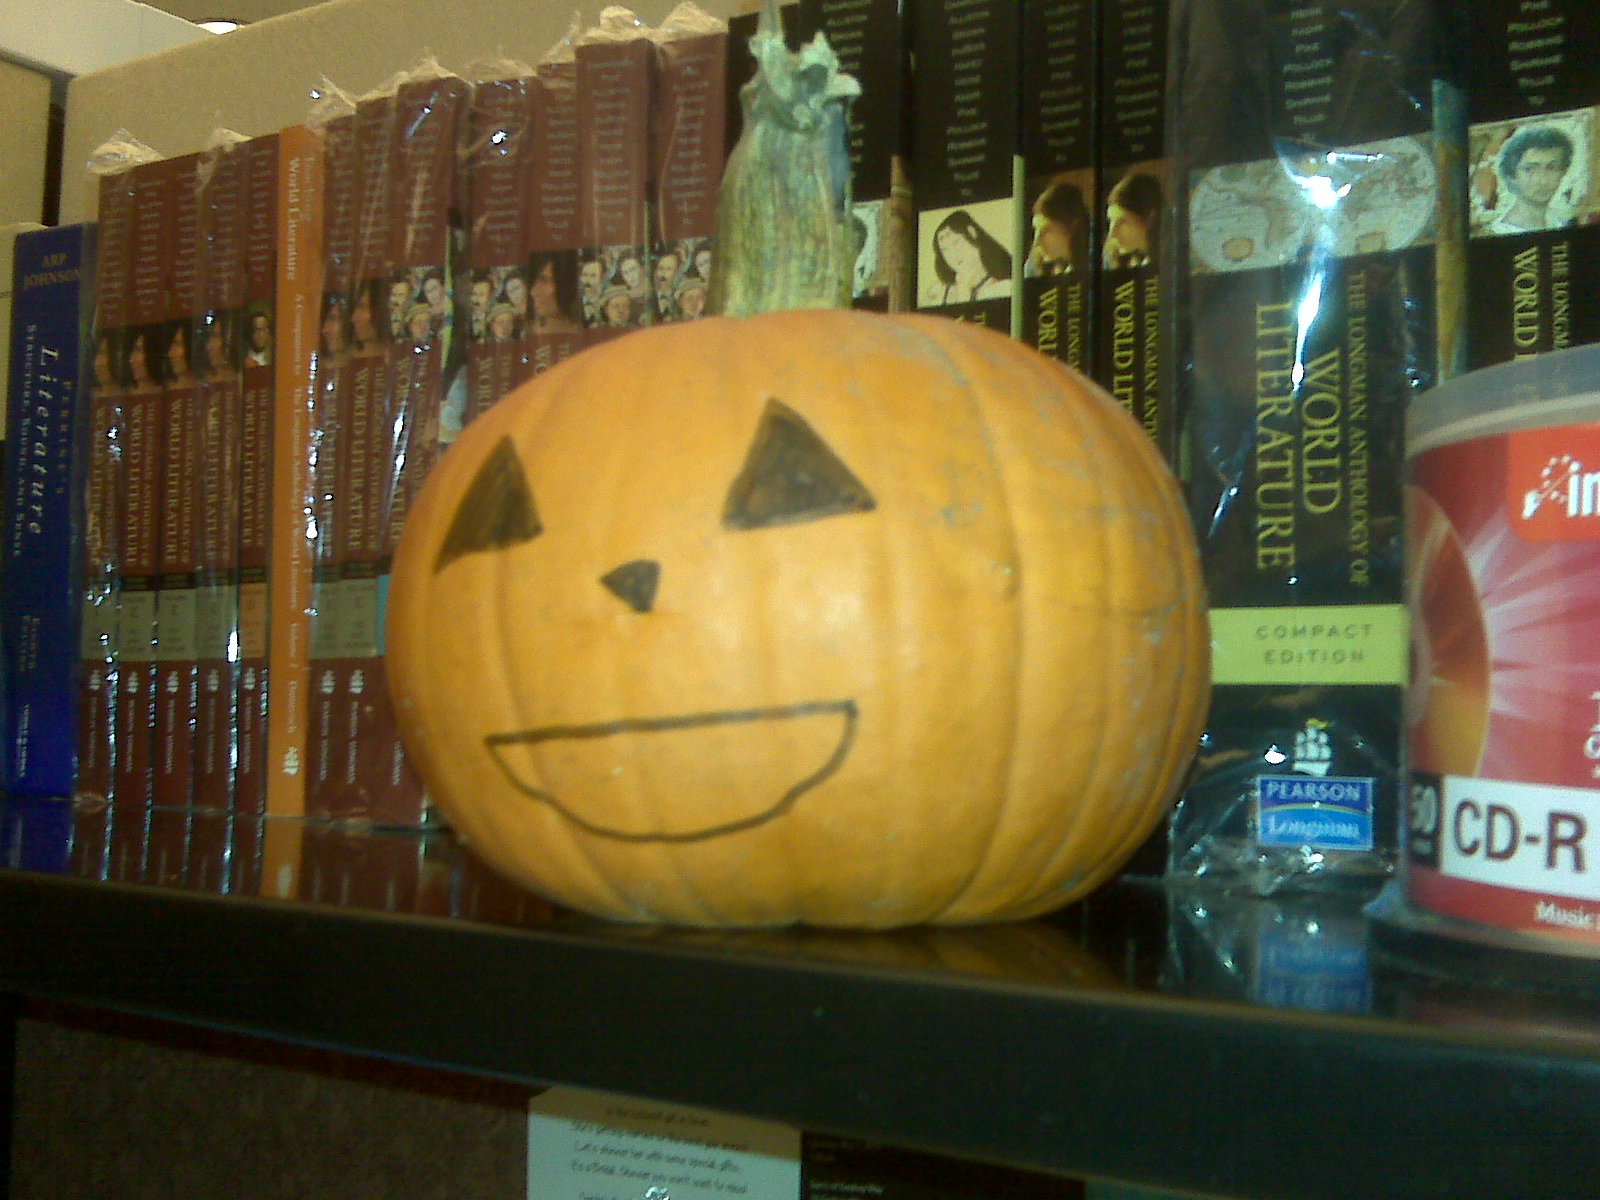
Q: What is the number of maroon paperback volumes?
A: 12